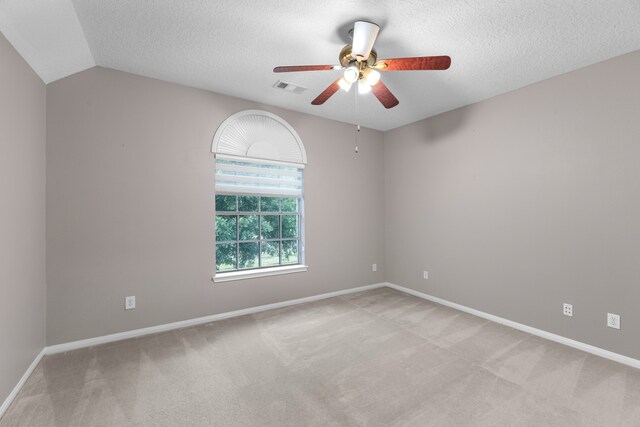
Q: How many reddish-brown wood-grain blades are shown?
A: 4